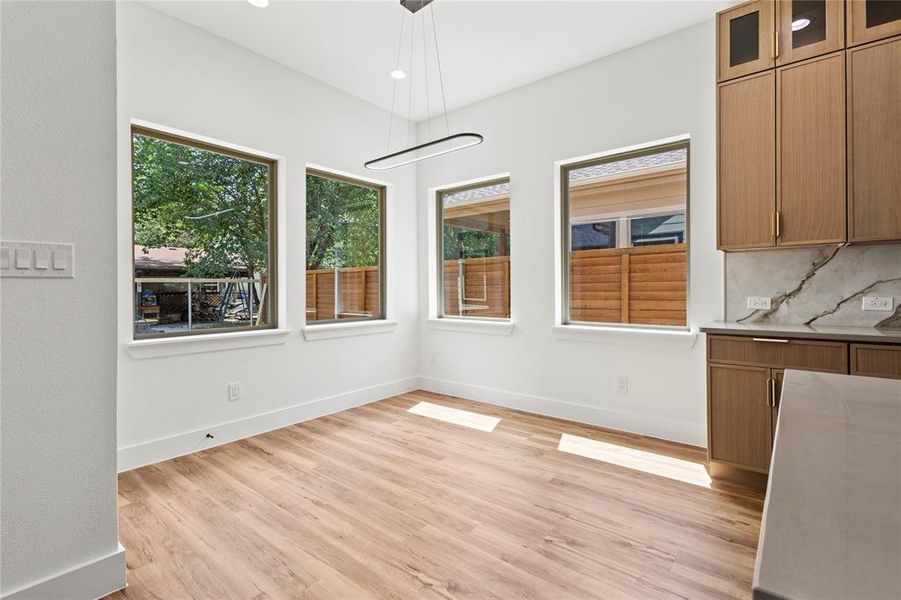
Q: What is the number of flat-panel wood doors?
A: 5